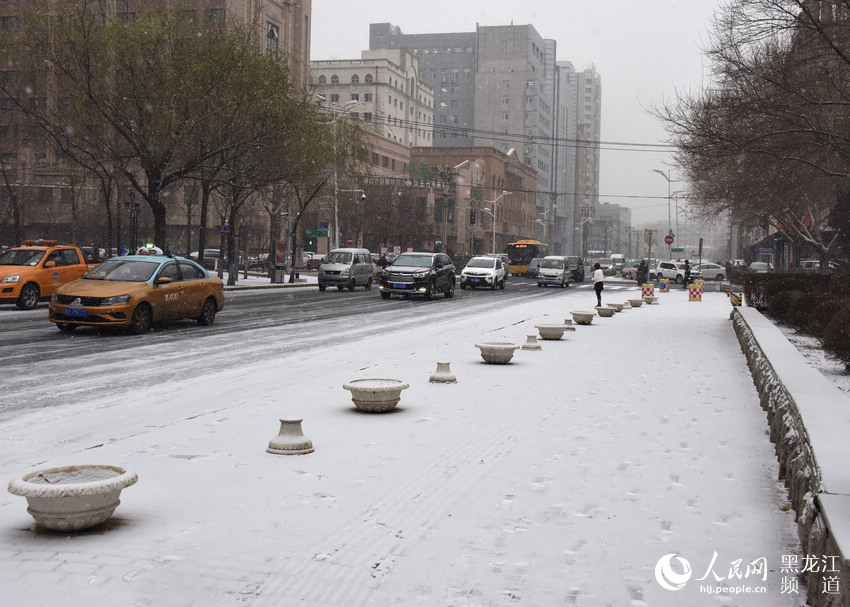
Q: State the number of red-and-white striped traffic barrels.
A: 4